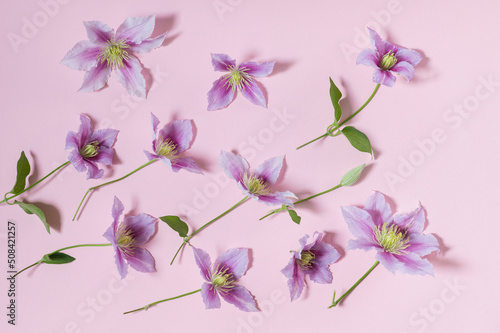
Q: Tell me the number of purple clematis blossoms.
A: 10